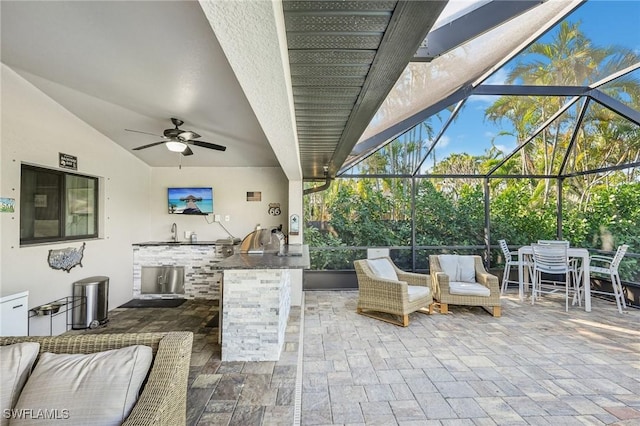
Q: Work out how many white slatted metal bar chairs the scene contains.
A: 4